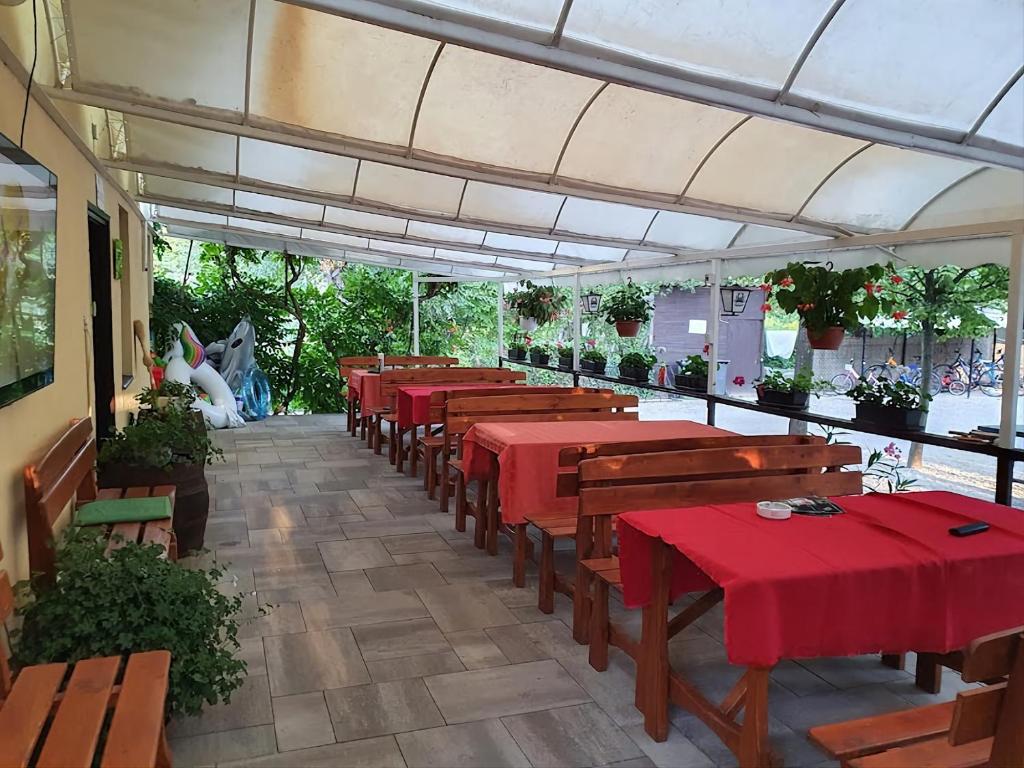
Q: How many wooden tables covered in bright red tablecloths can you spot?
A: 4